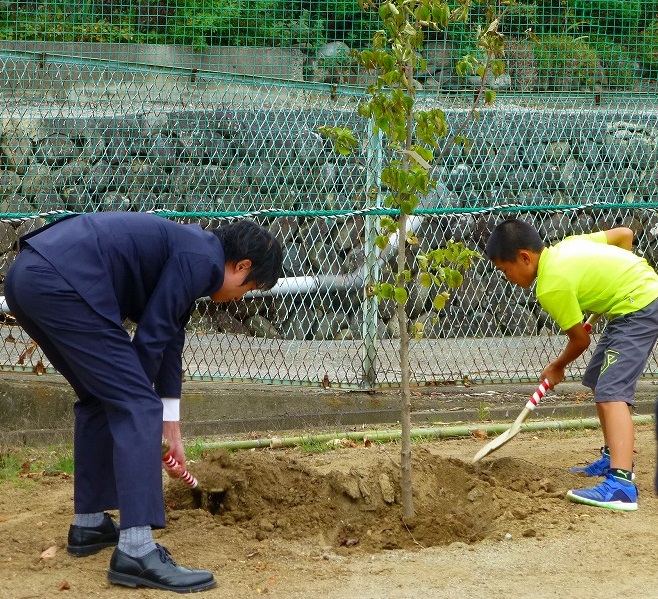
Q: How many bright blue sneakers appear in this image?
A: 2